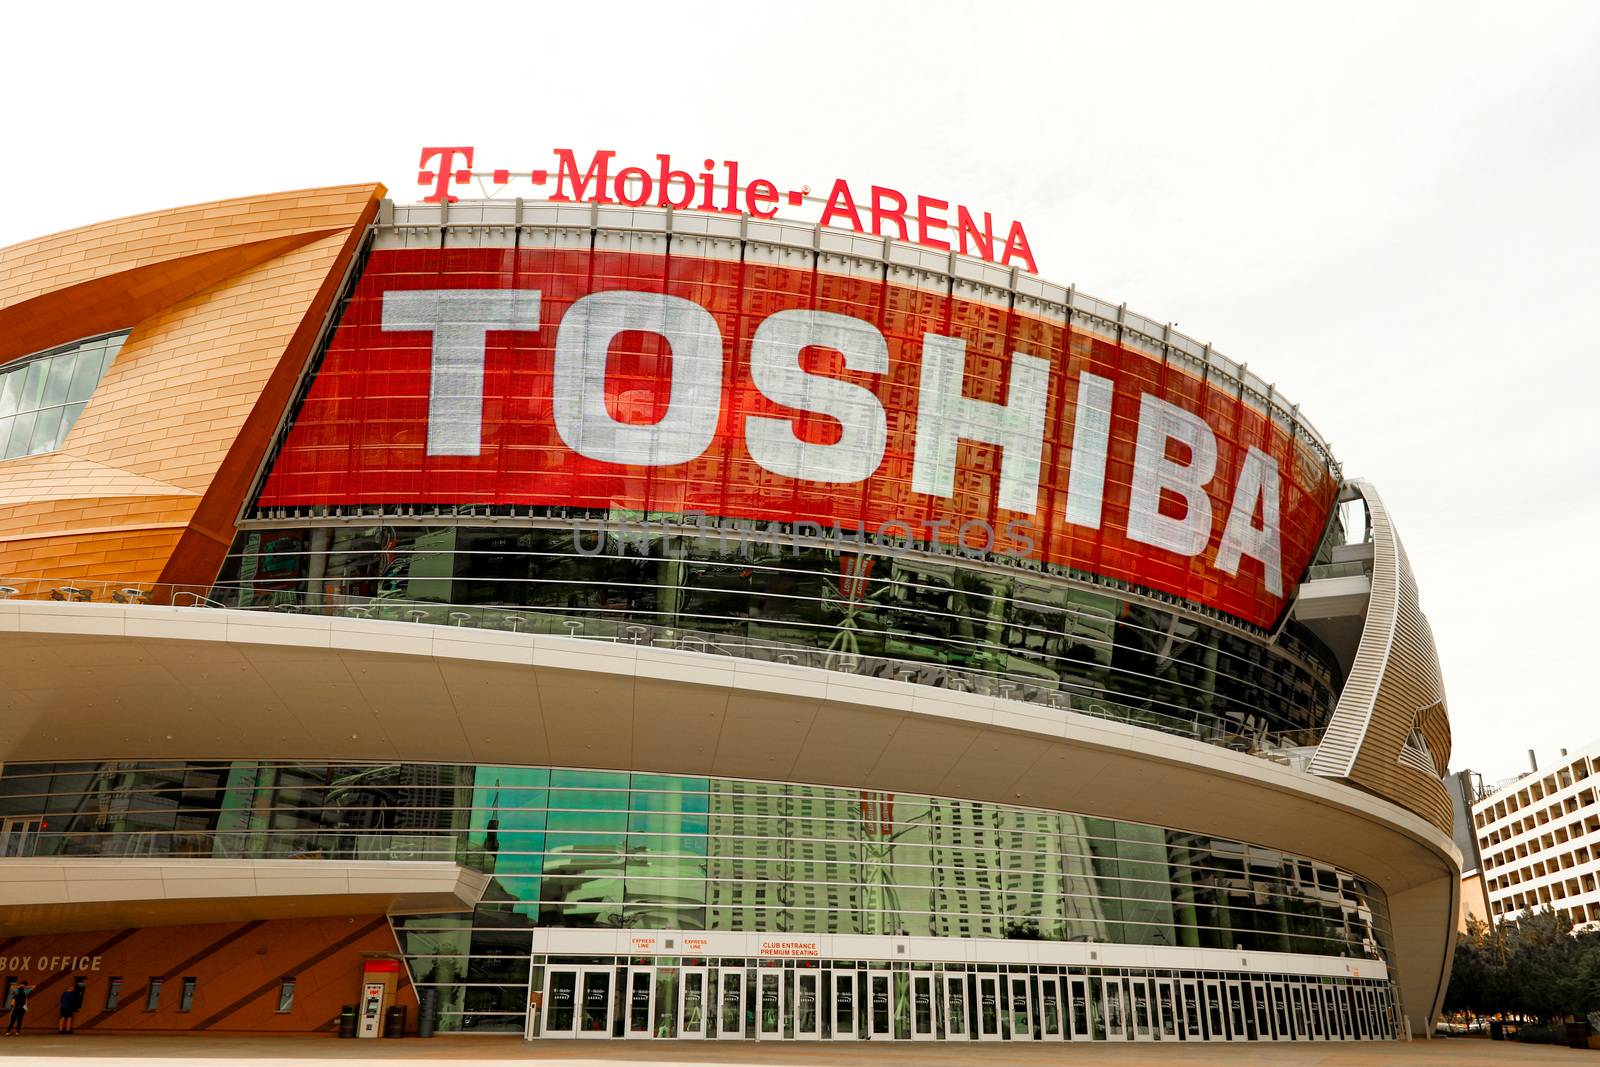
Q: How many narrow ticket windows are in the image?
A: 6